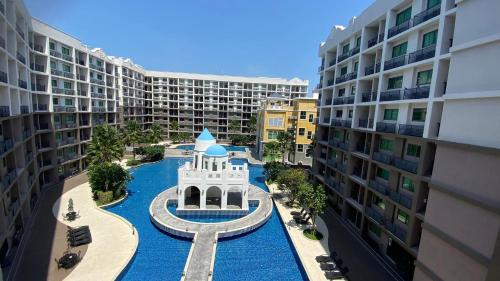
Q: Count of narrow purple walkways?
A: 0